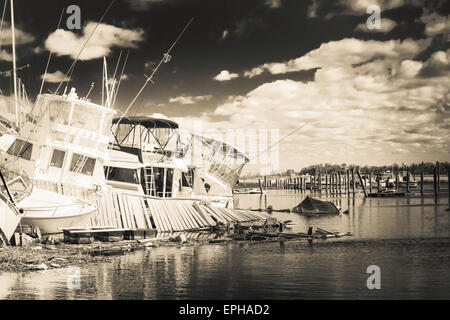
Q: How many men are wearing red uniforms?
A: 0